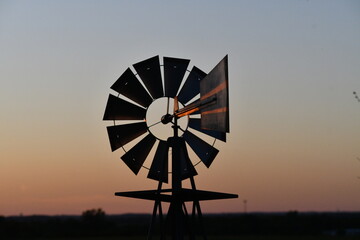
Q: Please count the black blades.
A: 12